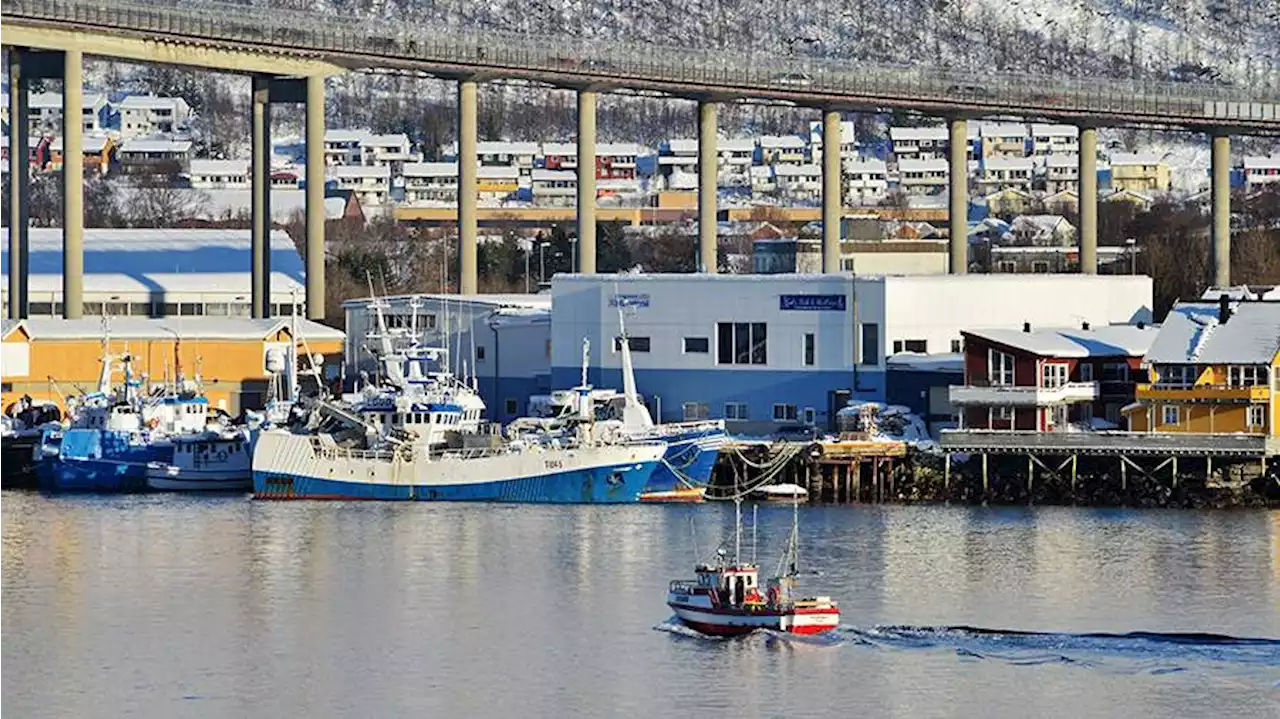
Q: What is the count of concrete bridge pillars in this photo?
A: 11